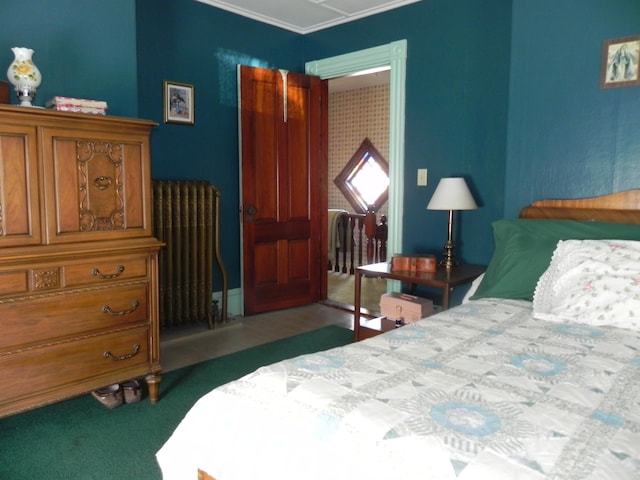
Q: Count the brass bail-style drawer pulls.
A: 3